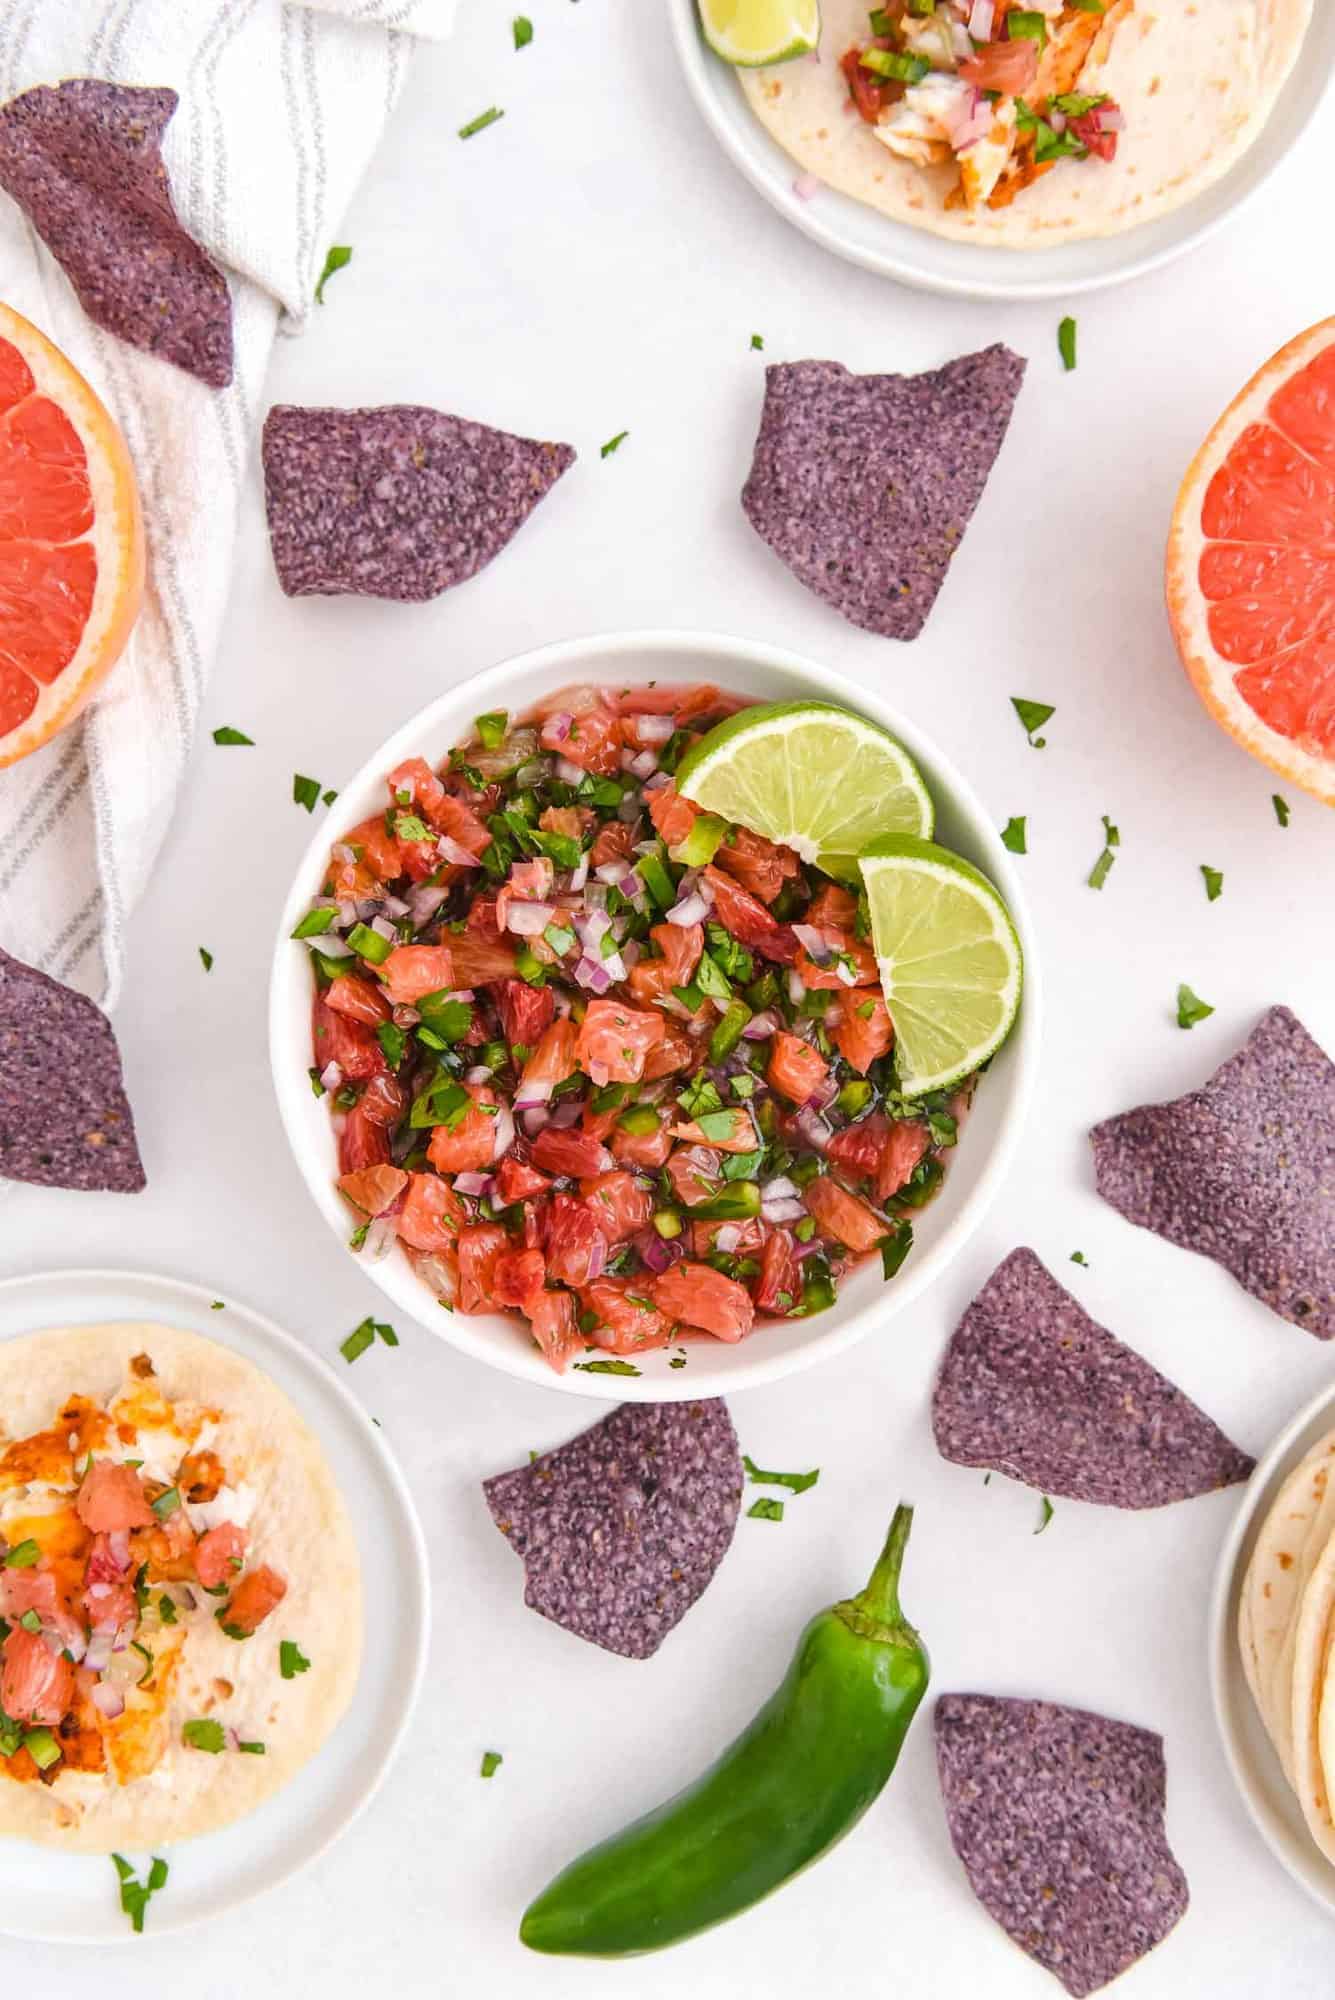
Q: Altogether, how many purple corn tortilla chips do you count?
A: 8